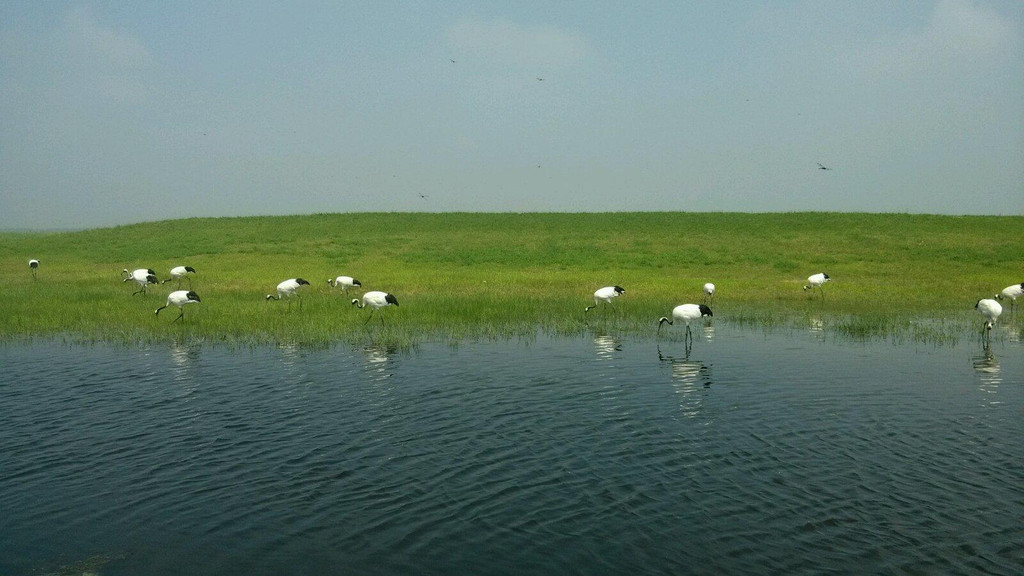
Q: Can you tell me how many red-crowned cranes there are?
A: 14